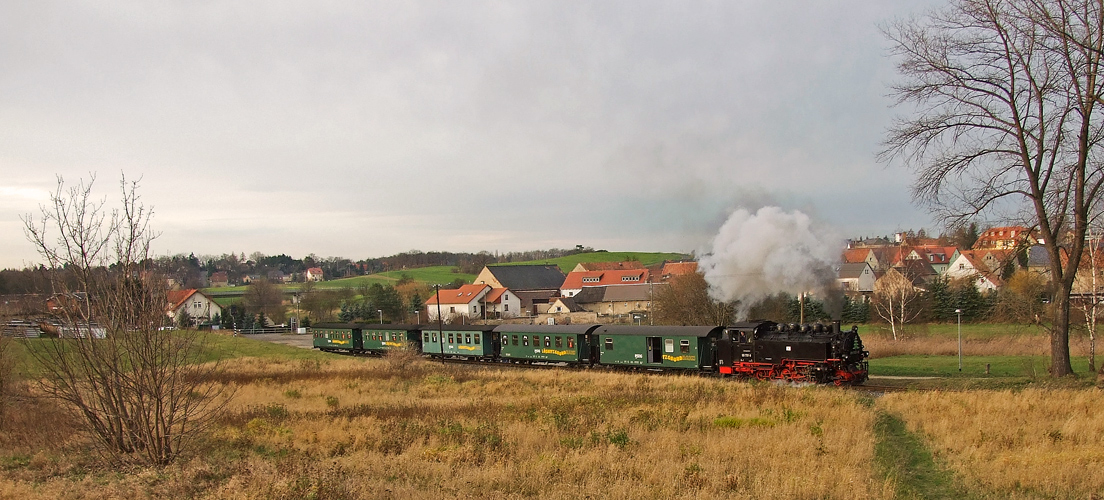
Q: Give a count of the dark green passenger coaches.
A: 5